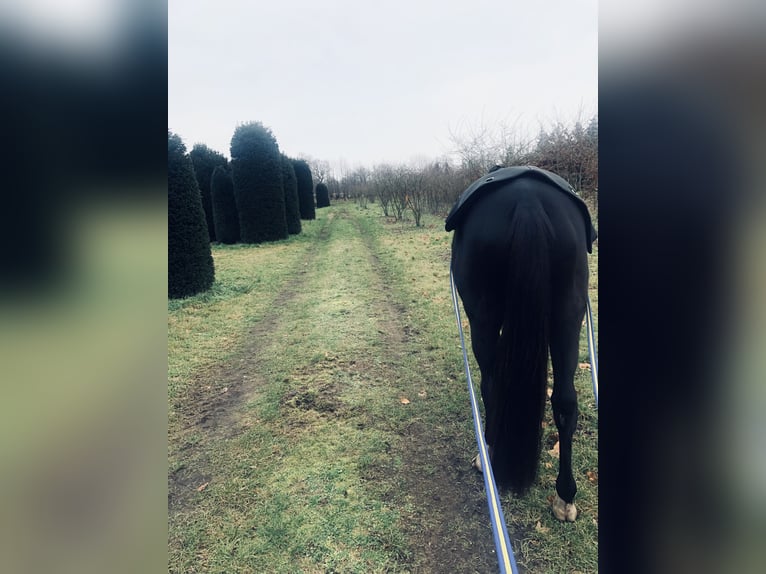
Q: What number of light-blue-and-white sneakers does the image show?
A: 0